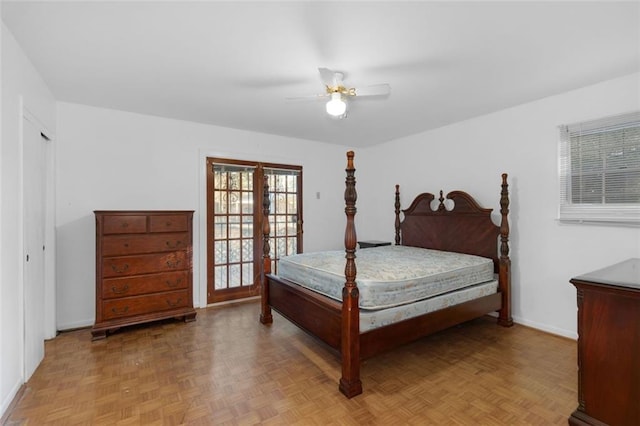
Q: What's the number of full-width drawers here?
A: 4